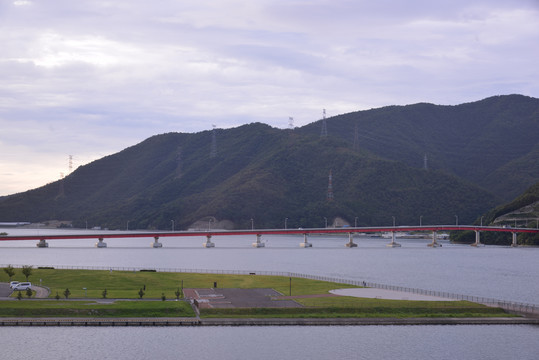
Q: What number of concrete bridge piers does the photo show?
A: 11